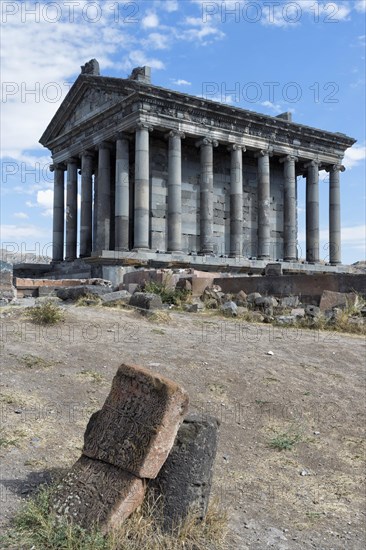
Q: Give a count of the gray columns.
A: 13